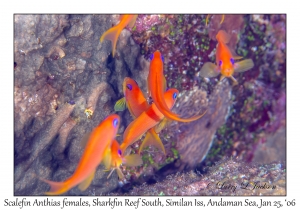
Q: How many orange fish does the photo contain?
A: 7